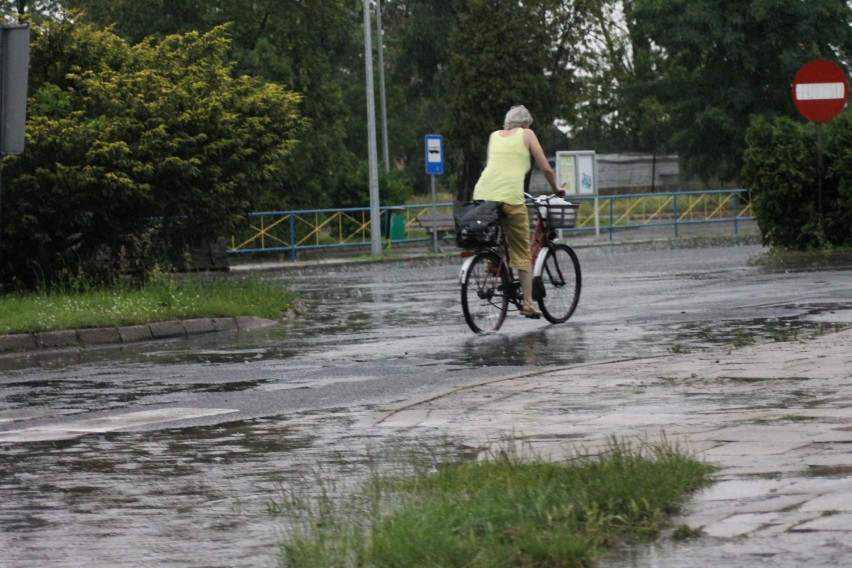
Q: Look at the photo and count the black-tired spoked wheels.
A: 2